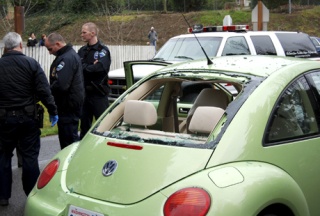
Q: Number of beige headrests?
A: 2